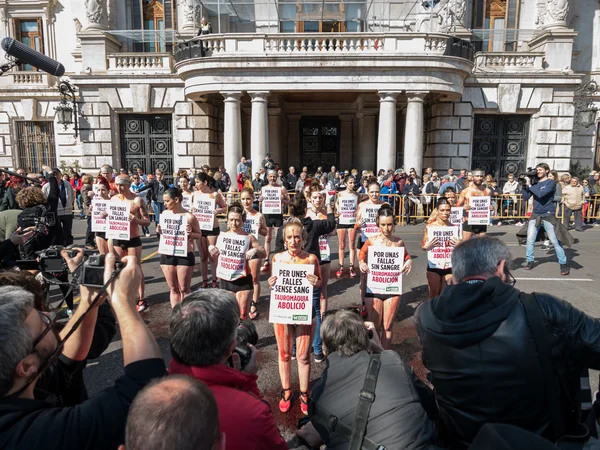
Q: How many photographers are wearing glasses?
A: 2